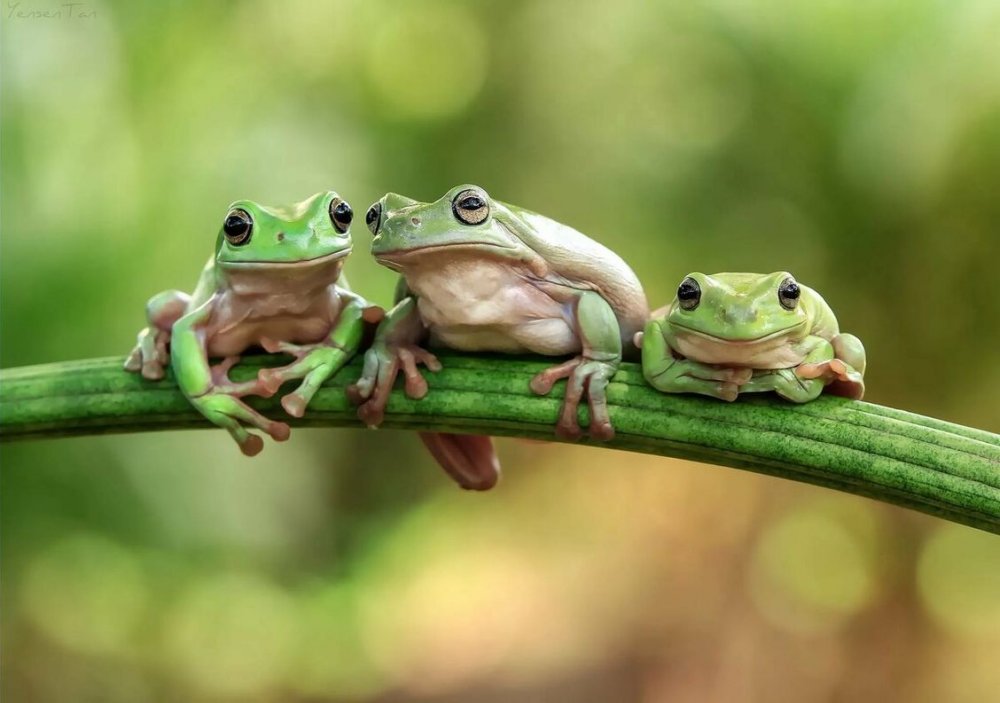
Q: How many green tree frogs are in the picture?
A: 3